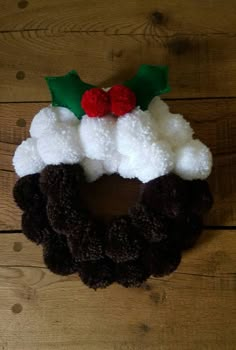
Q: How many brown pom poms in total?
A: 14